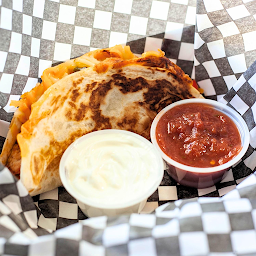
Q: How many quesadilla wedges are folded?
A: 1